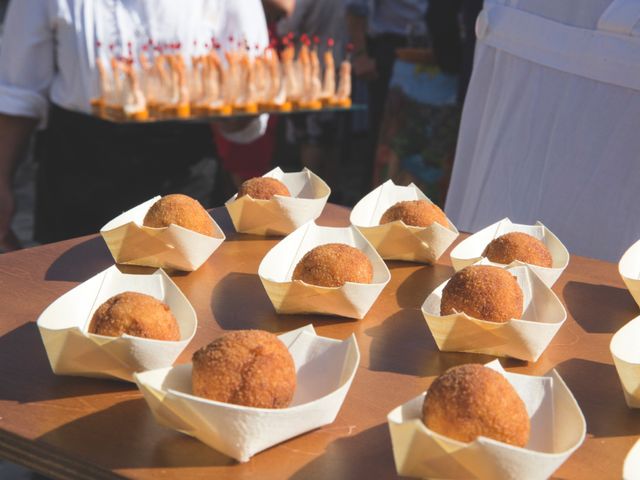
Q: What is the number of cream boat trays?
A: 12